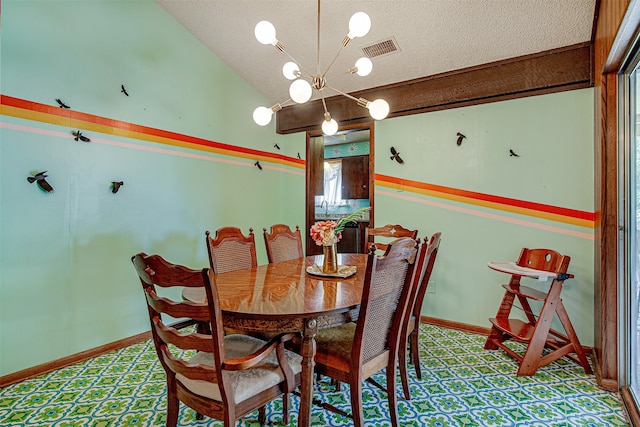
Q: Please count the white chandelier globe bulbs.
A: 8